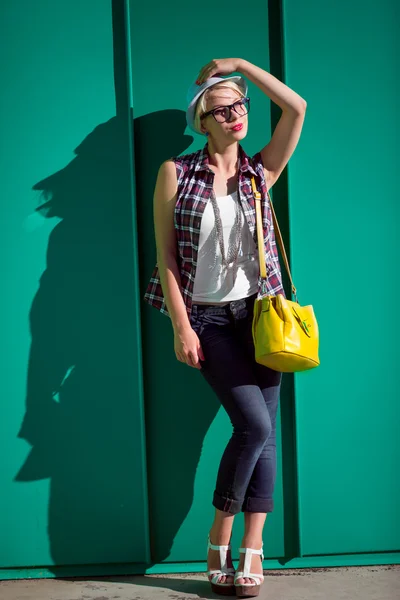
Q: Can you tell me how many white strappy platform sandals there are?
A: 2